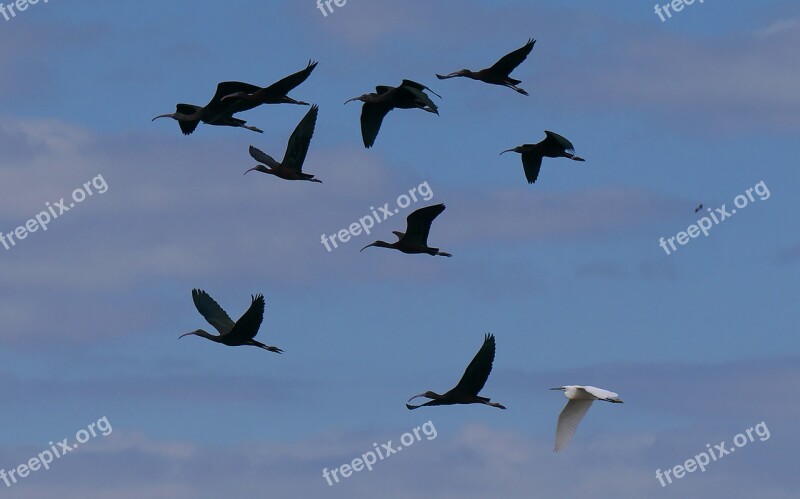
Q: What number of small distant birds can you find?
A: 1